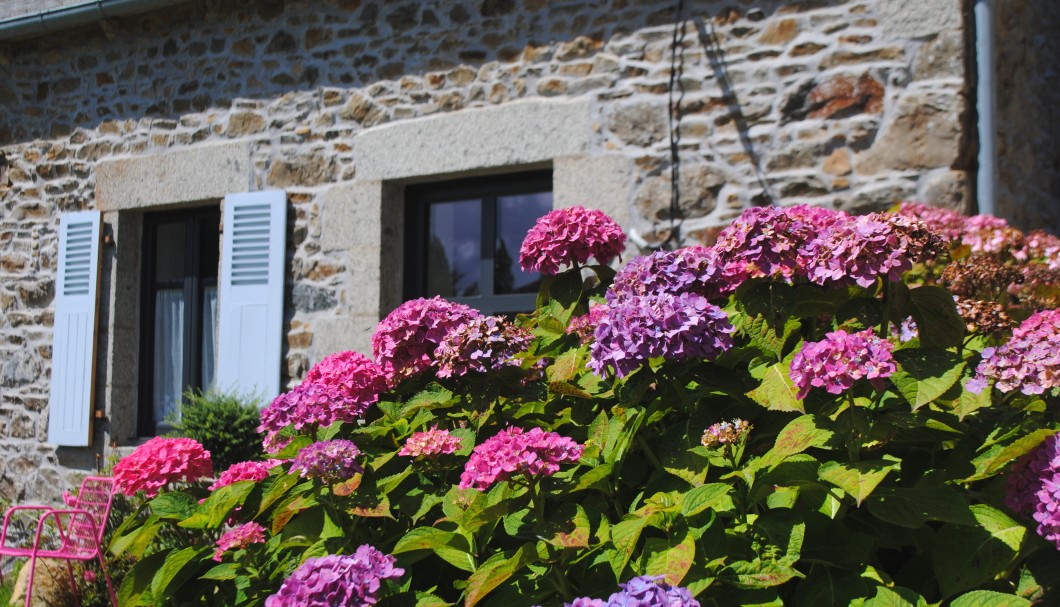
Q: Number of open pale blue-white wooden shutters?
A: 2